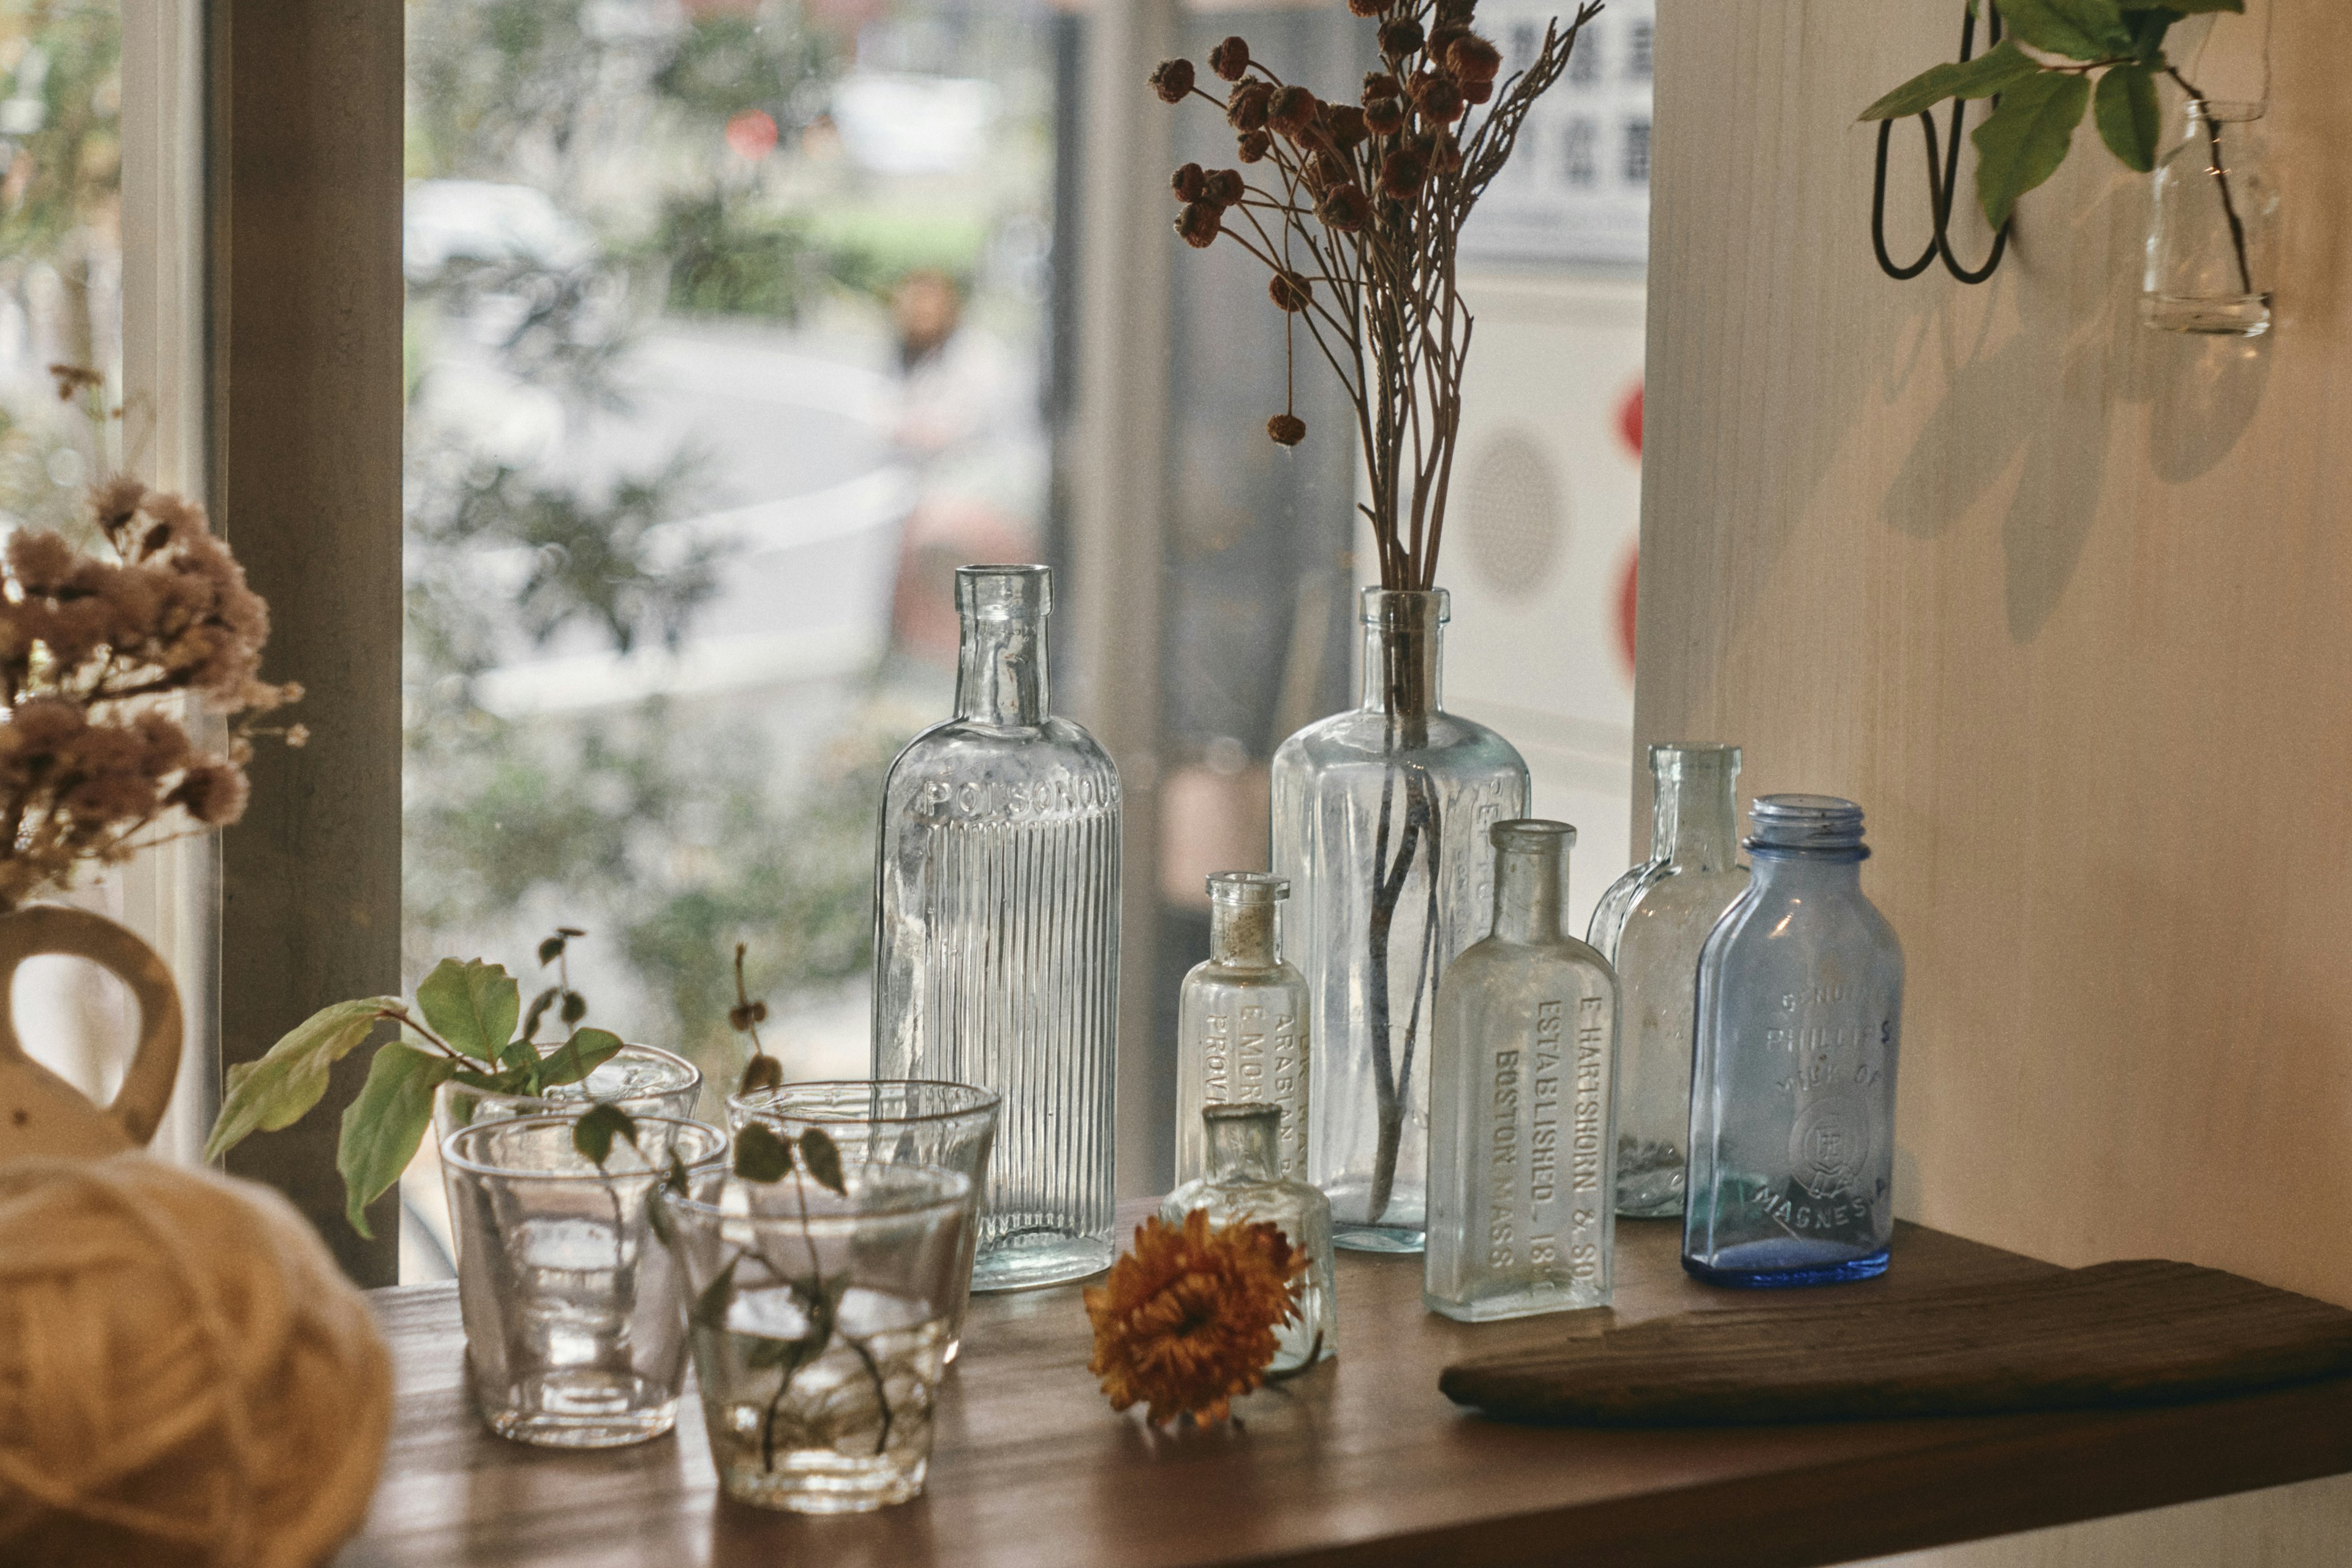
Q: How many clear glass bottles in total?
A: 7